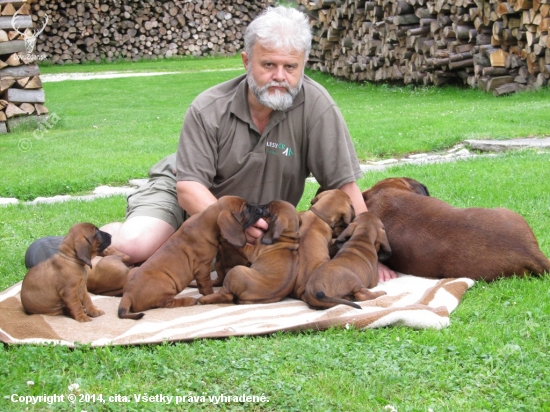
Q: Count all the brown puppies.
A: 6